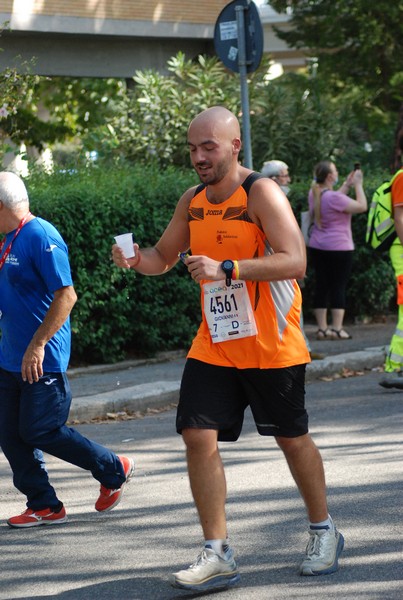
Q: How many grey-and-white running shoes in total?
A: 2